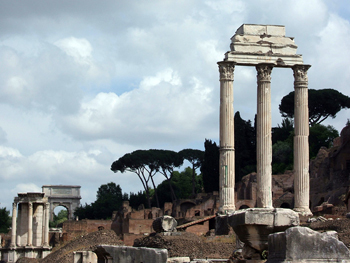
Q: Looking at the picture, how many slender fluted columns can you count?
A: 3